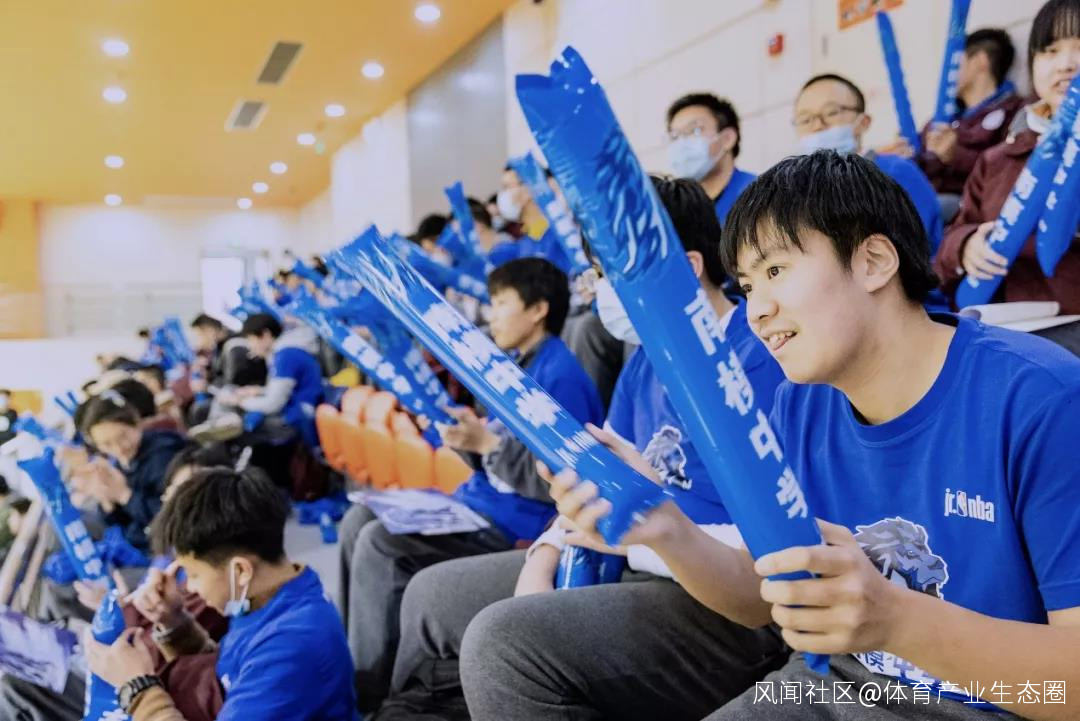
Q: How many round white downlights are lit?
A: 11